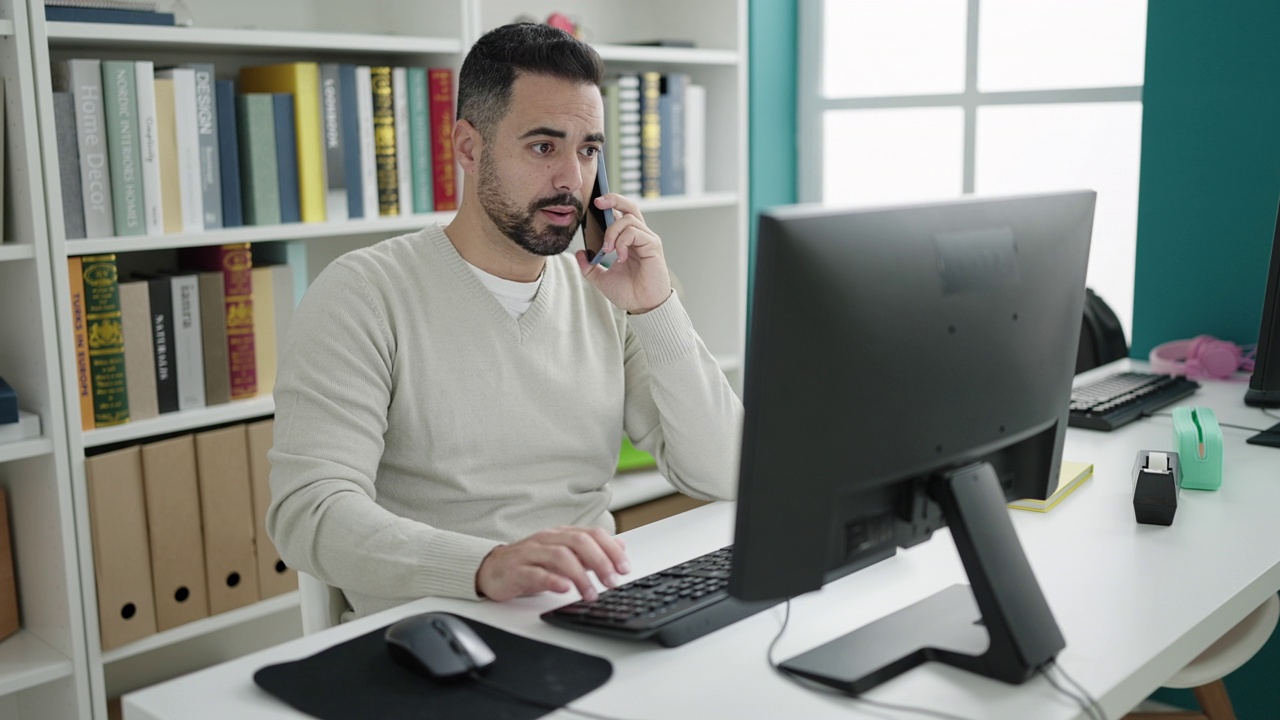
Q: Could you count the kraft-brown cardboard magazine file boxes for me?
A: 4